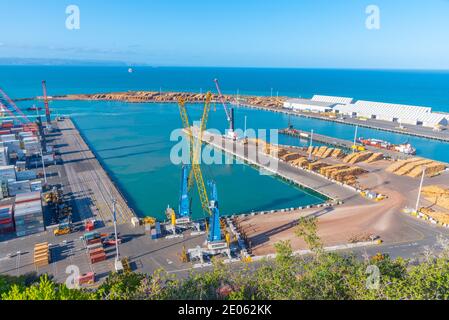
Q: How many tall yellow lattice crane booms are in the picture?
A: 2